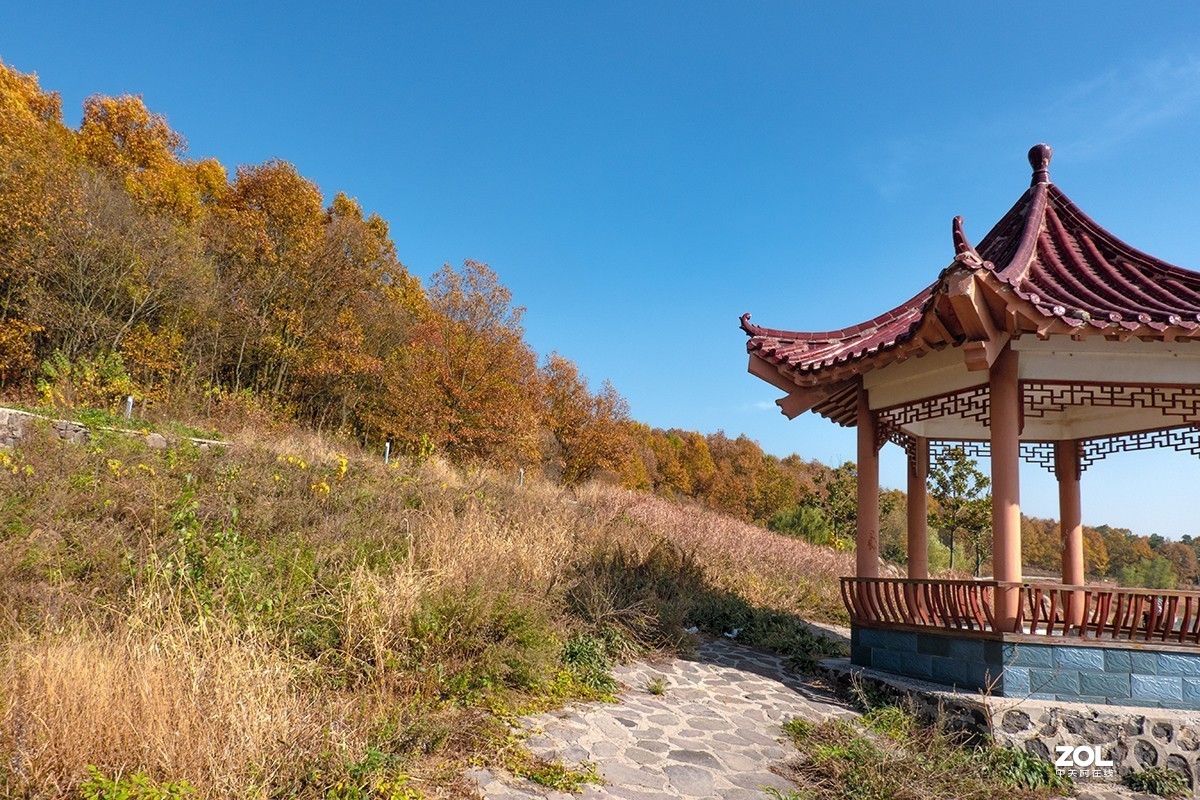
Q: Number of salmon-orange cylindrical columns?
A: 4